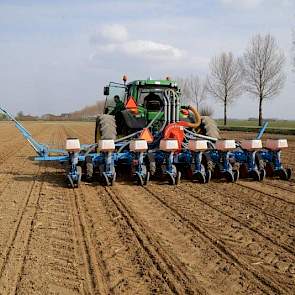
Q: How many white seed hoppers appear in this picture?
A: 8